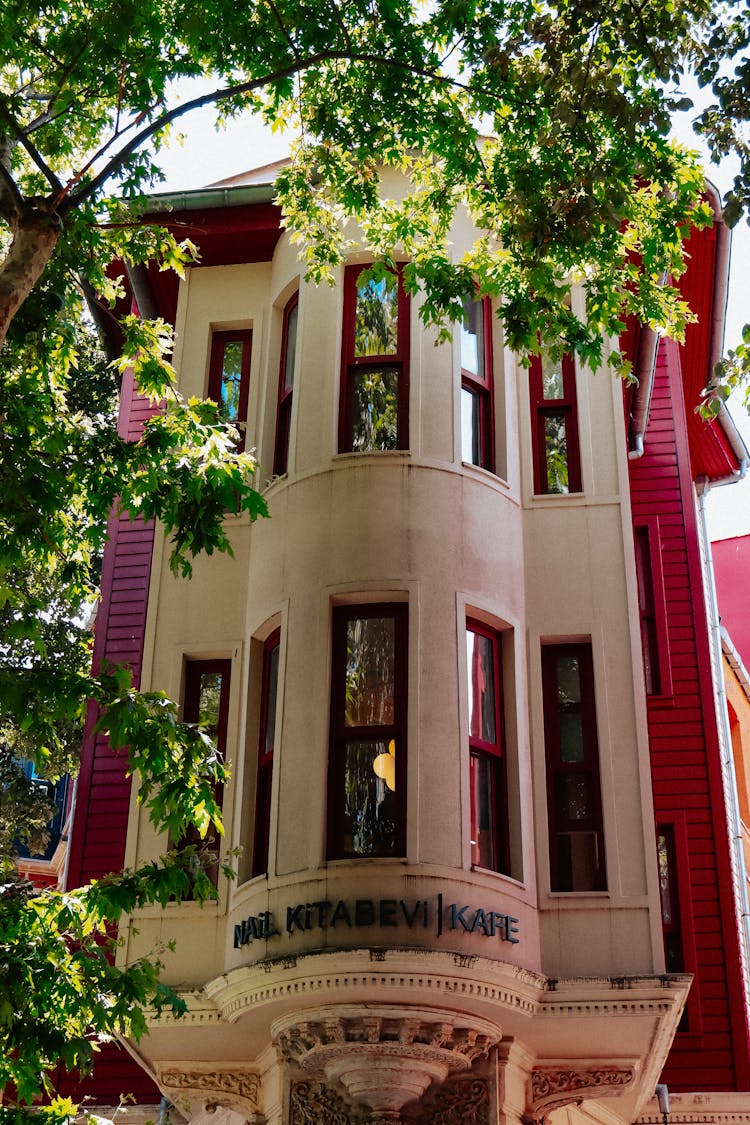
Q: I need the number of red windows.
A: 12